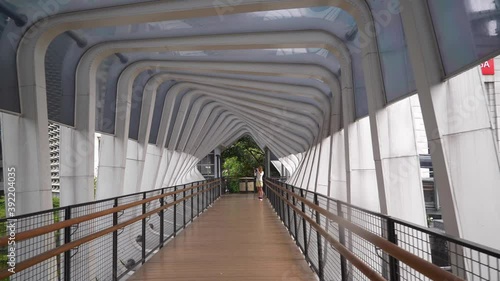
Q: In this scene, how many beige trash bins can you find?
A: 2